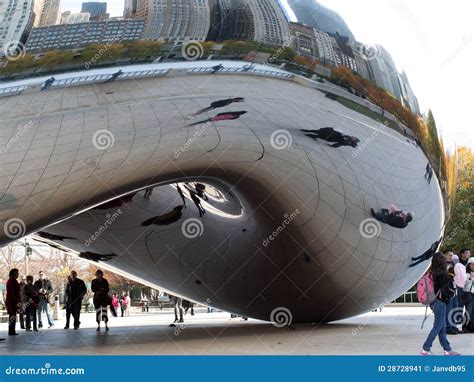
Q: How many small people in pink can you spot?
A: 2